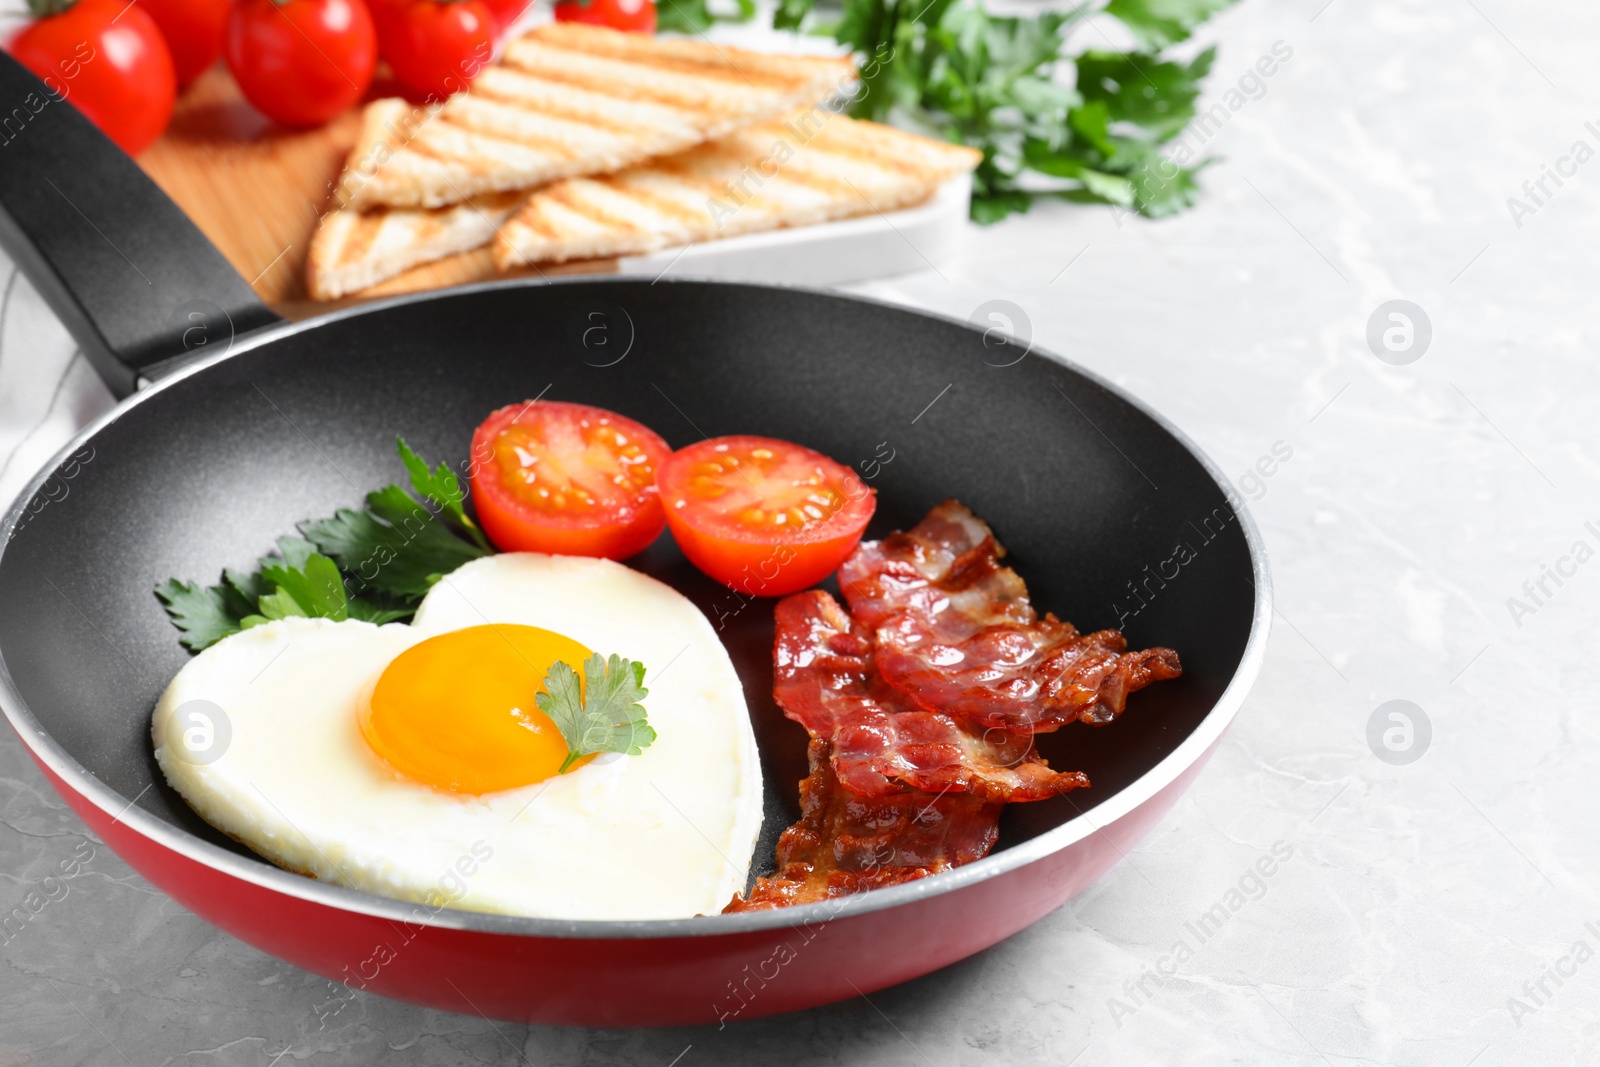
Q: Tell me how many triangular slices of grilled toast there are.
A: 3